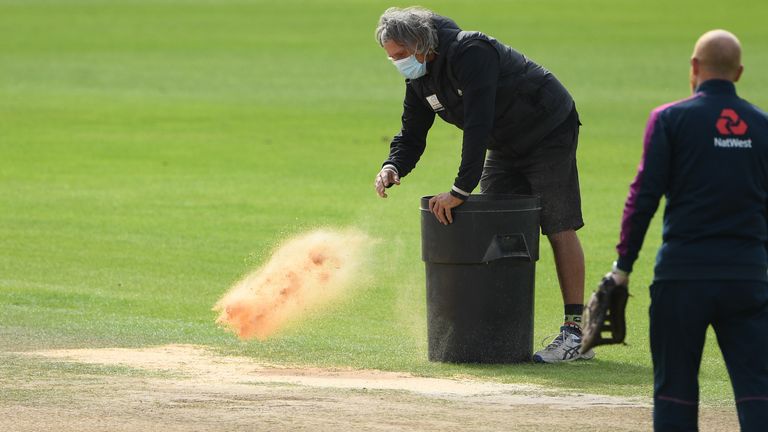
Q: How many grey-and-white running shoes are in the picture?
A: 1